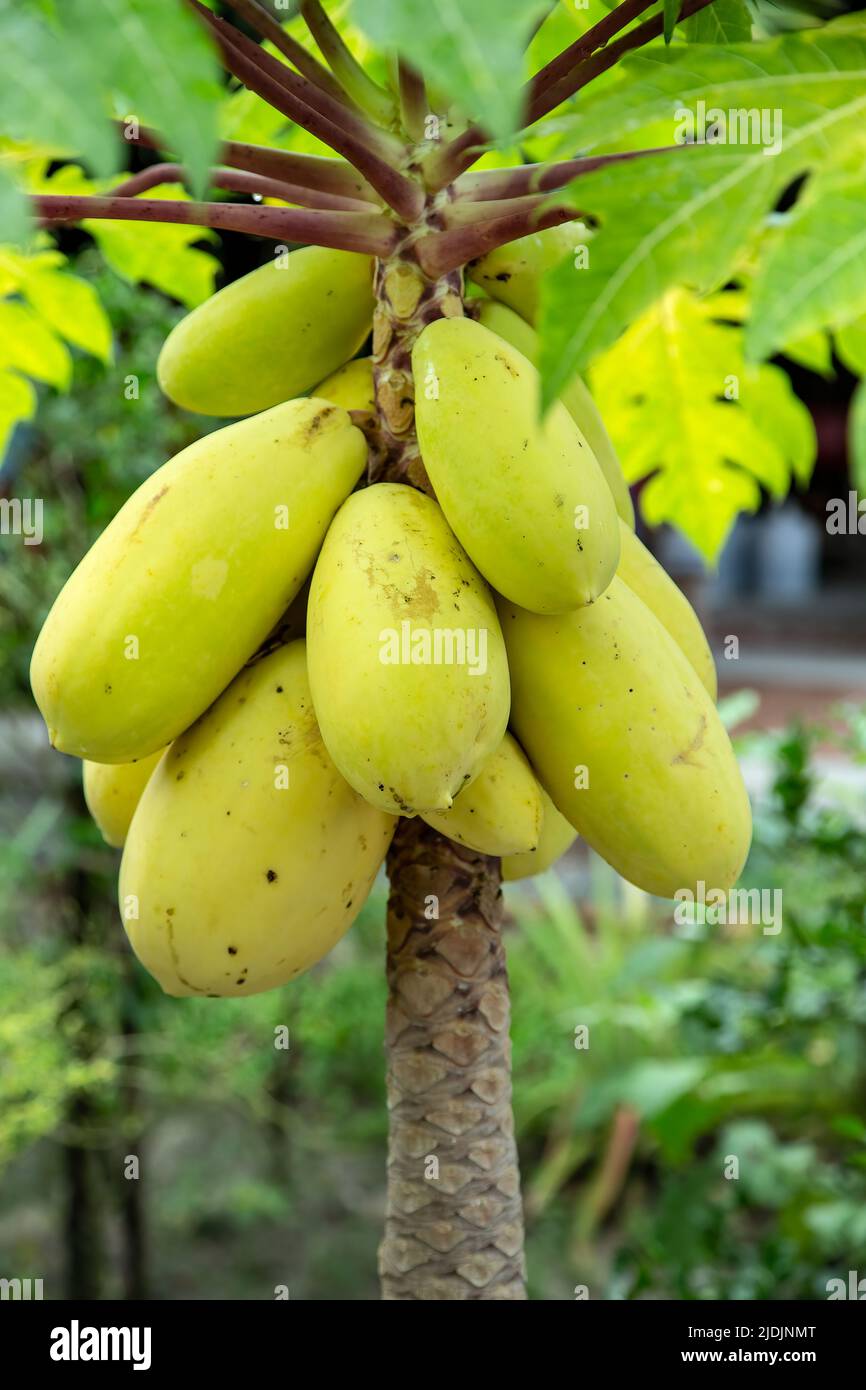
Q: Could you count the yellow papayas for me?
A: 13